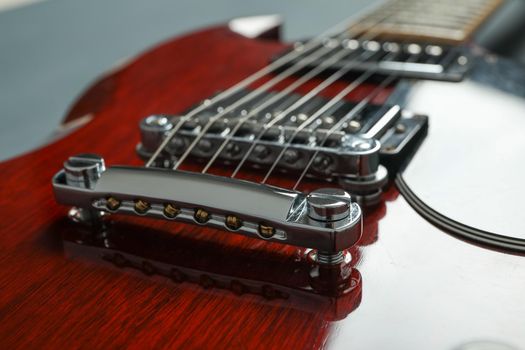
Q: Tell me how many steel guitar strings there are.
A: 6